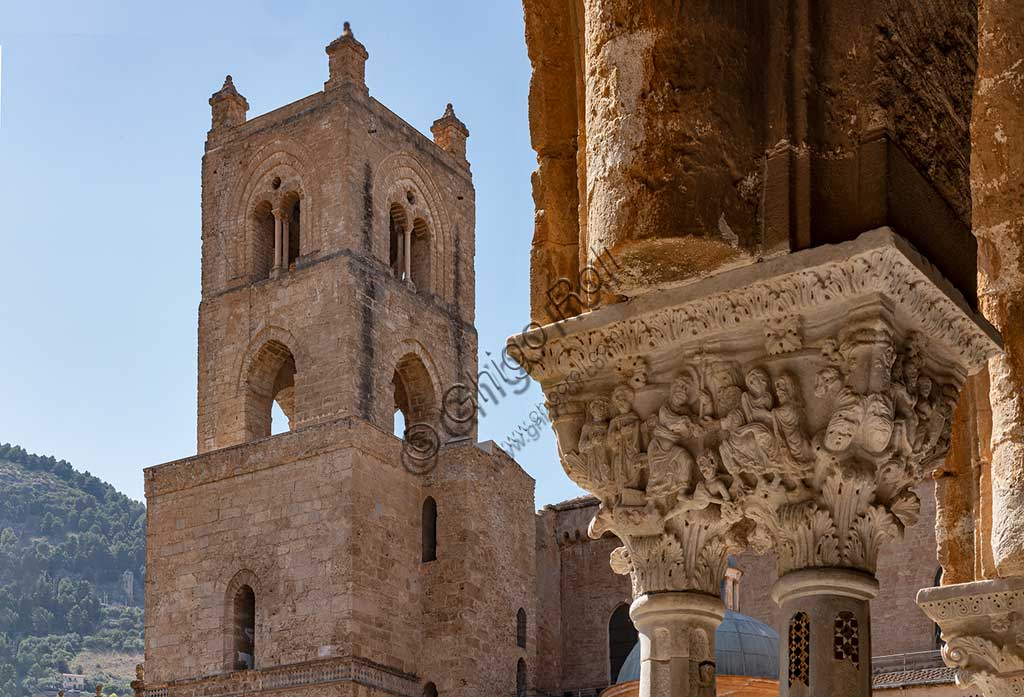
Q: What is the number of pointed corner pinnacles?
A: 3